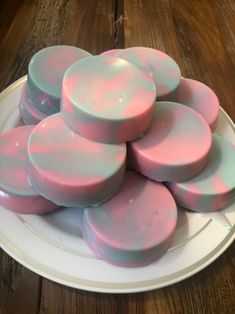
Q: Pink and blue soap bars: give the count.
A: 11